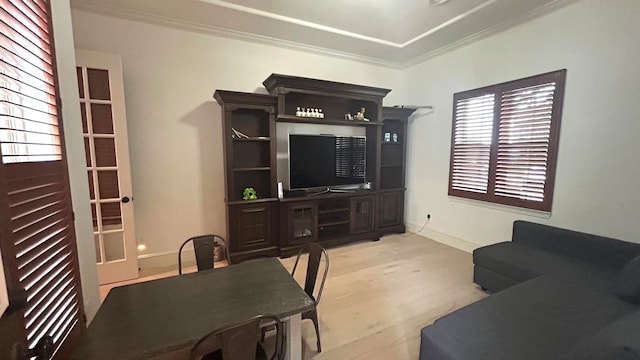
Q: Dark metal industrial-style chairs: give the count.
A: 3